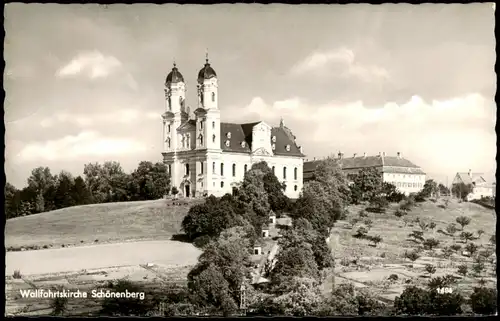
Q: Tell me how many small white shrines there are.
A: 3